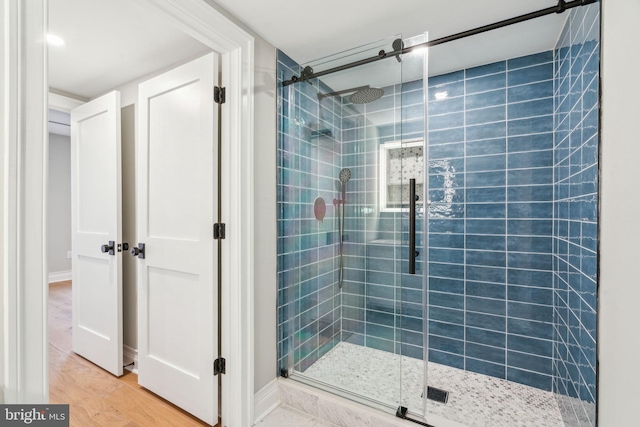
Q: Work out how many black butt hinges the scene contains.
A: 3